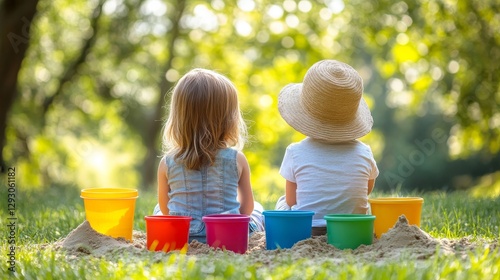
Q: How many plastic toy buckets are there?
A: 6